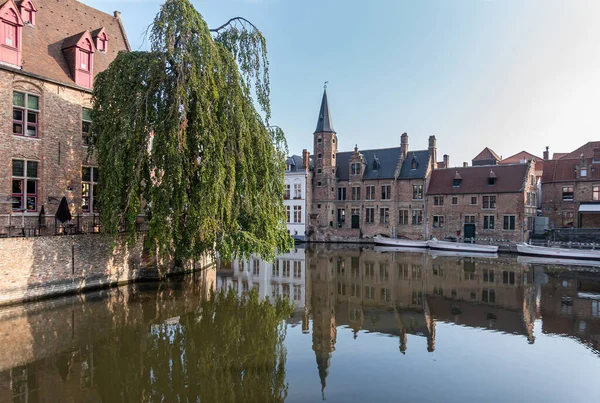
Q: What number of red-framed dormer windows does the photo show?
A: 4